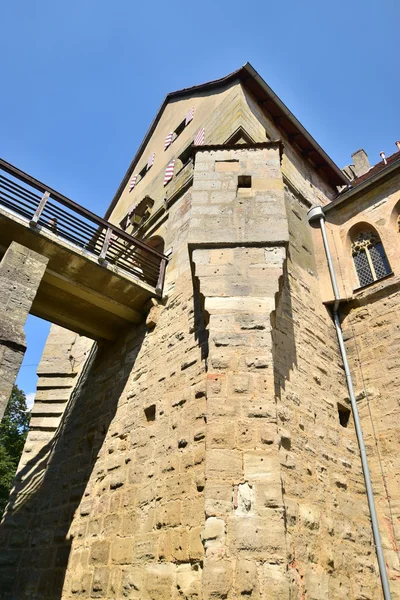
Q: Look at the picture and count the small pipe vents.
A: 2